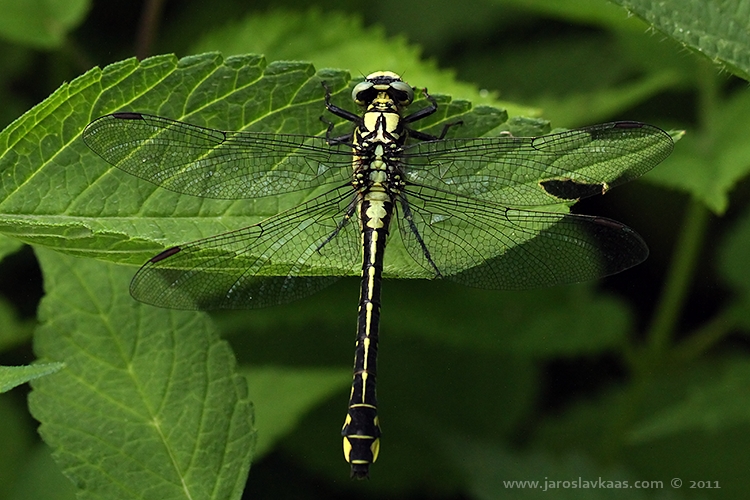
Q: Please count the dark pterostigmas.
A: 4